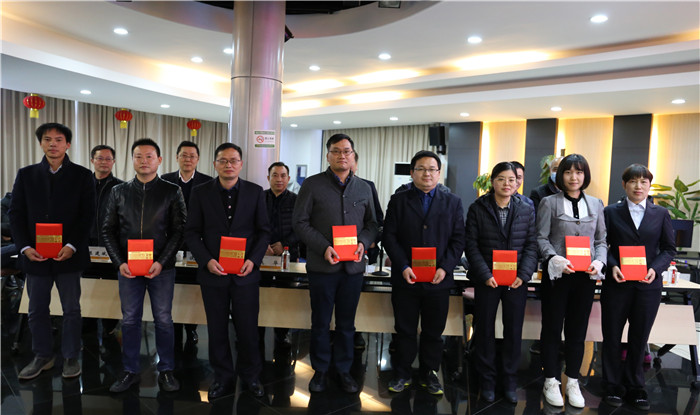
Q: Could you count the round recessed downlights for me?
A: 15